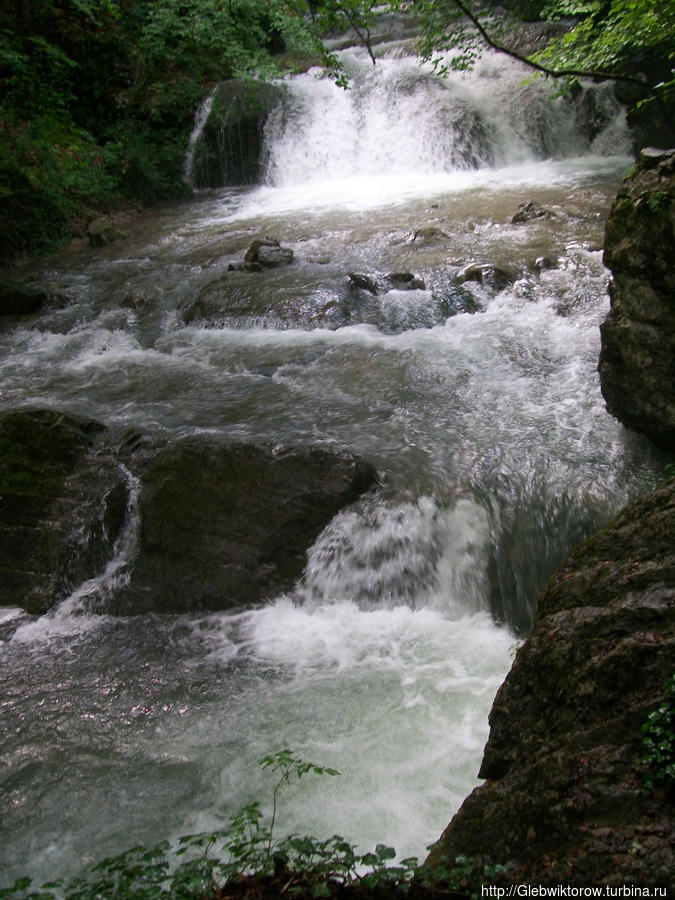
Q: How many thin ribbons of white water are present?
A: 2